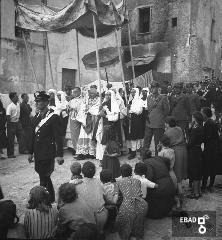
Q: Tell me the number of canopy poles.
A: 6